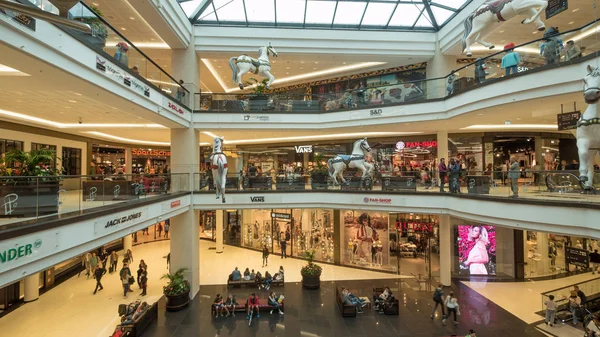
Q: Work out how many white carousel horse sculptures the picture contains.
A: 5